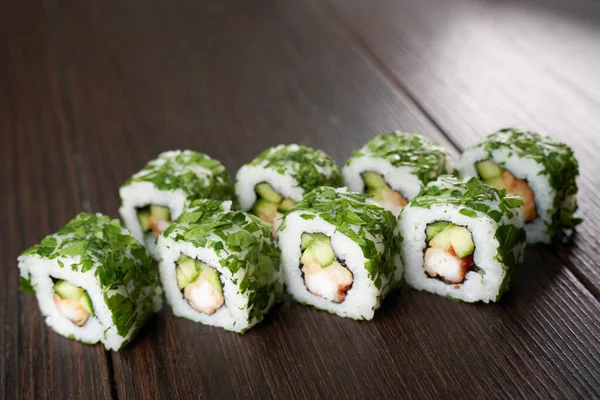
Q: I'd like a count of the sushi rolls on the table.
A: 8